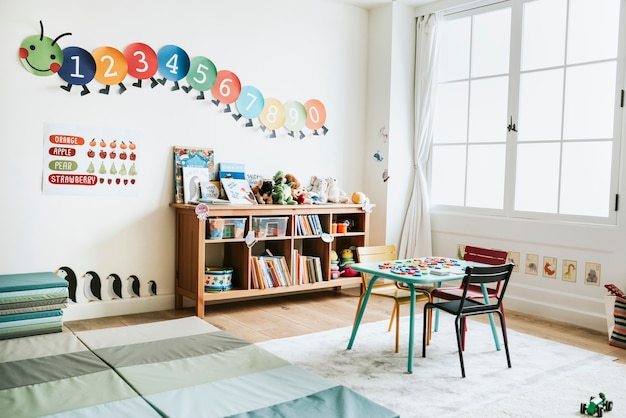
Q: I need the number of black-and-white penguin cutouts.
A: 5